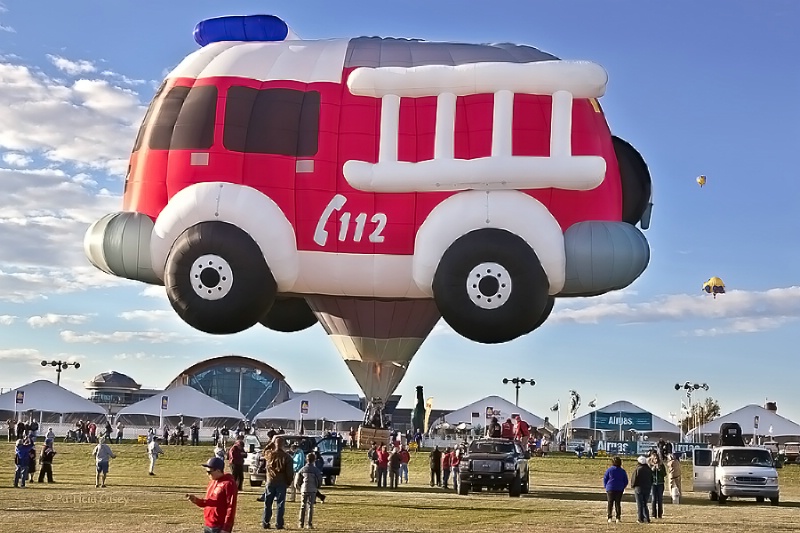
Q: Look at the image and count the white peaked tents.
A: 6